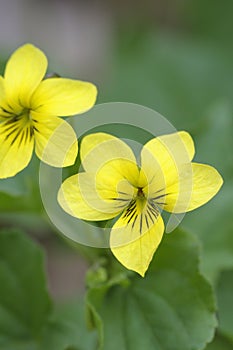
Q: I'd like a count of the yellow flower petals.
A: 10